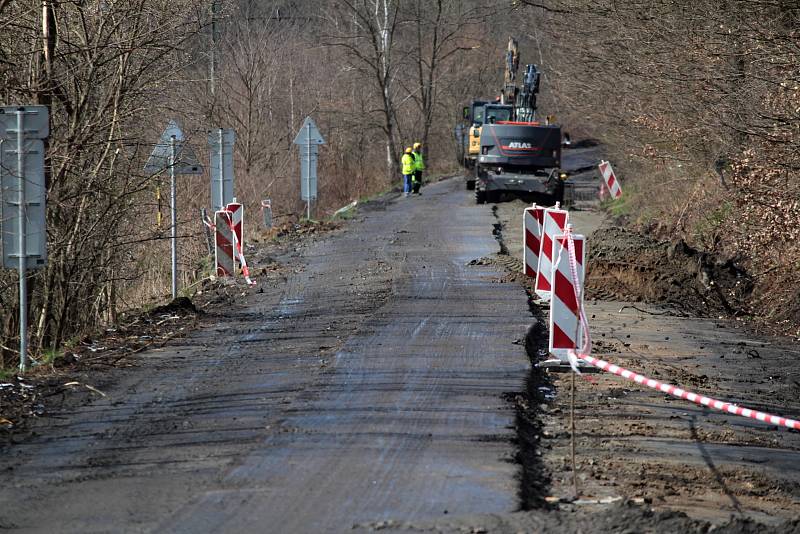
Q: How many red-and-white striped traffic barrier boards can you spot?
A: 6